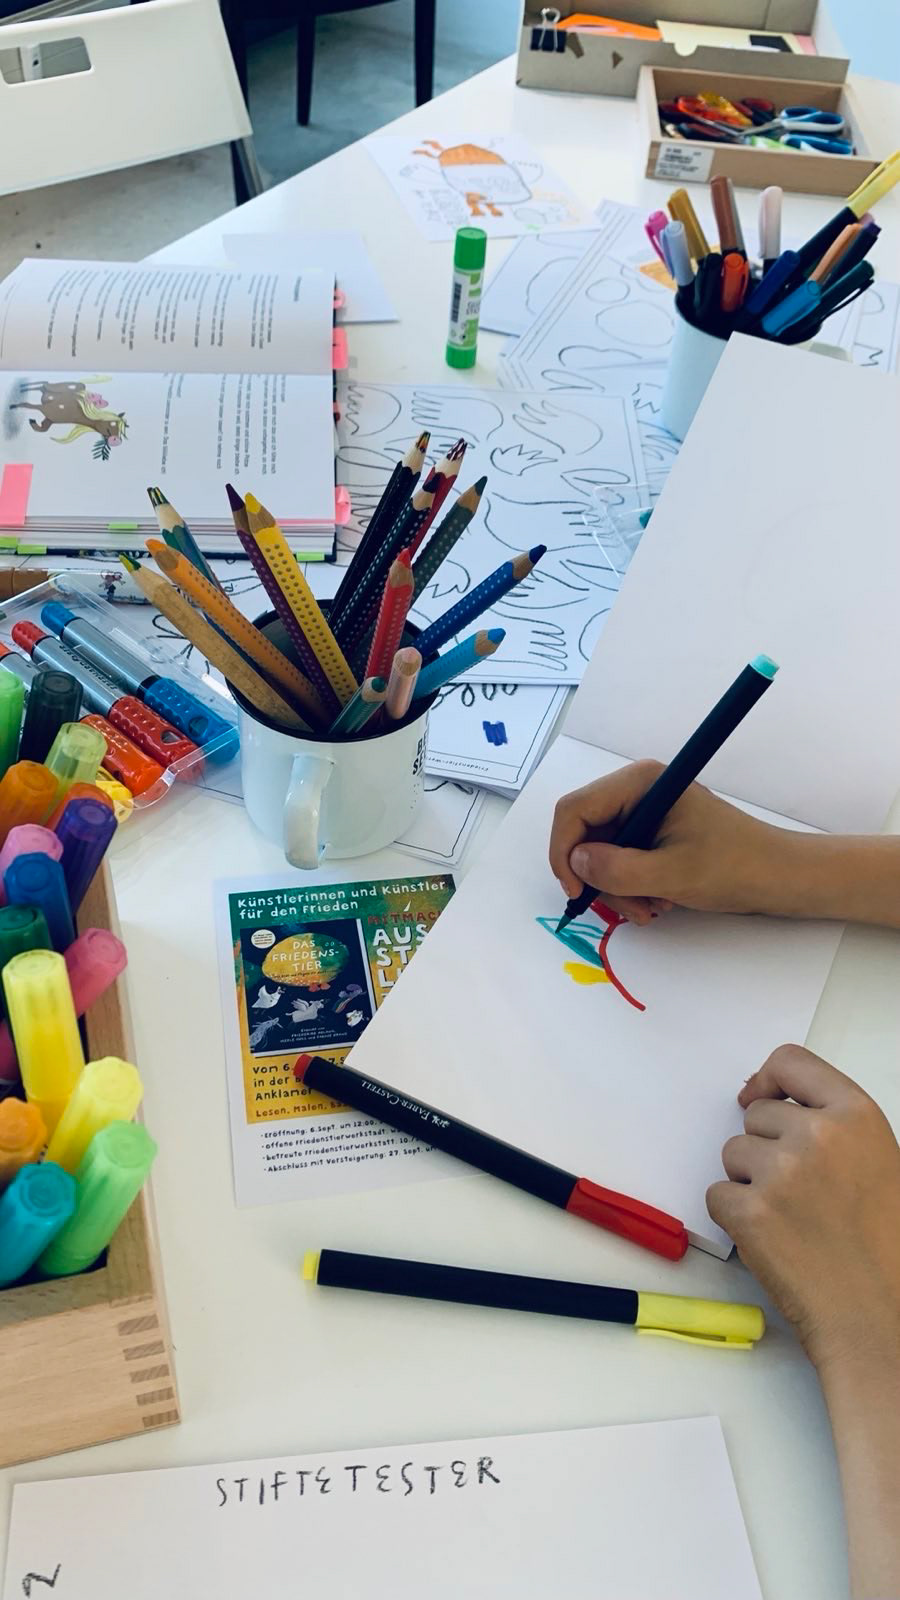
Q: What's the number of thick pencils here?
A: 14